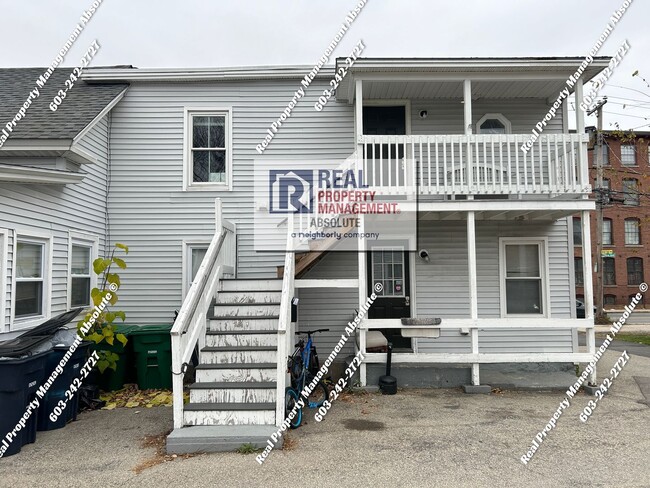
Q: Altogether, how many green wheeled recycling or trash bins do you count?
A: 2